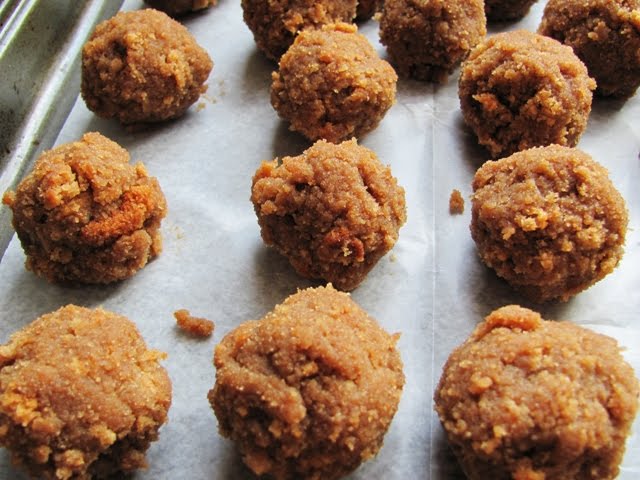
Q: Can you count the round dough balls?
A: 15